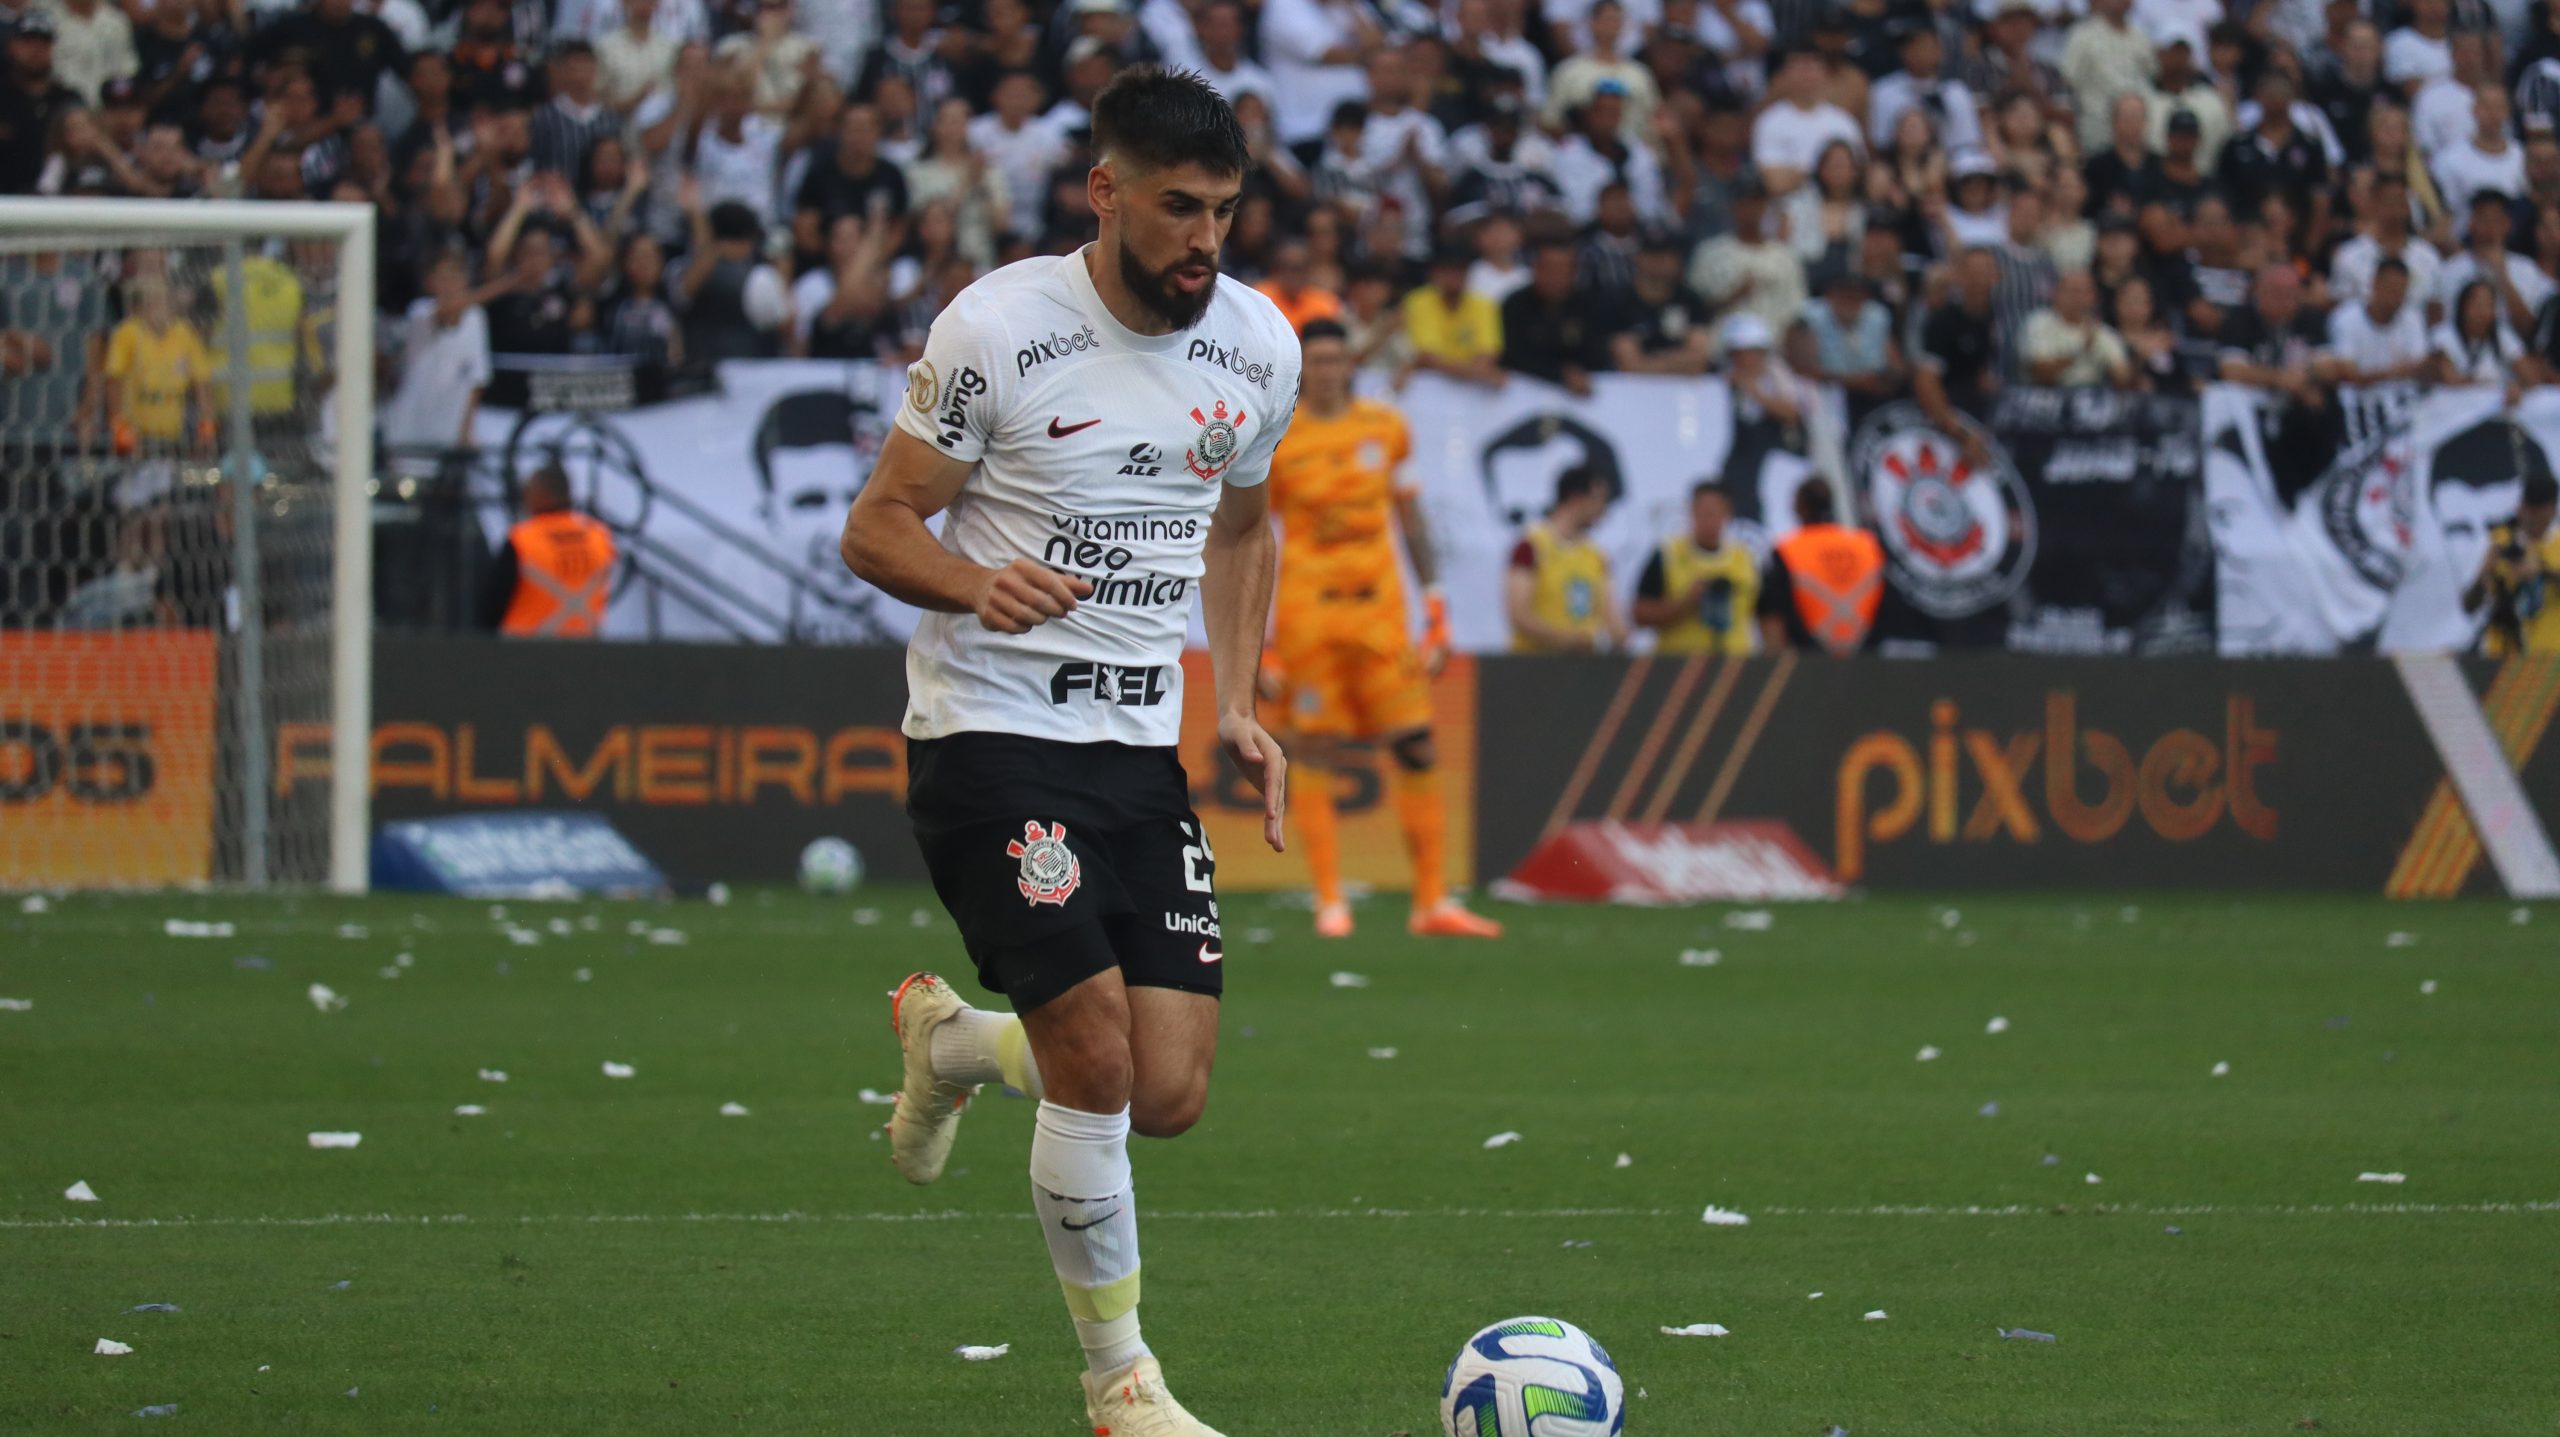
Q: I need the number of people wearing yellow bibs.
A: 3